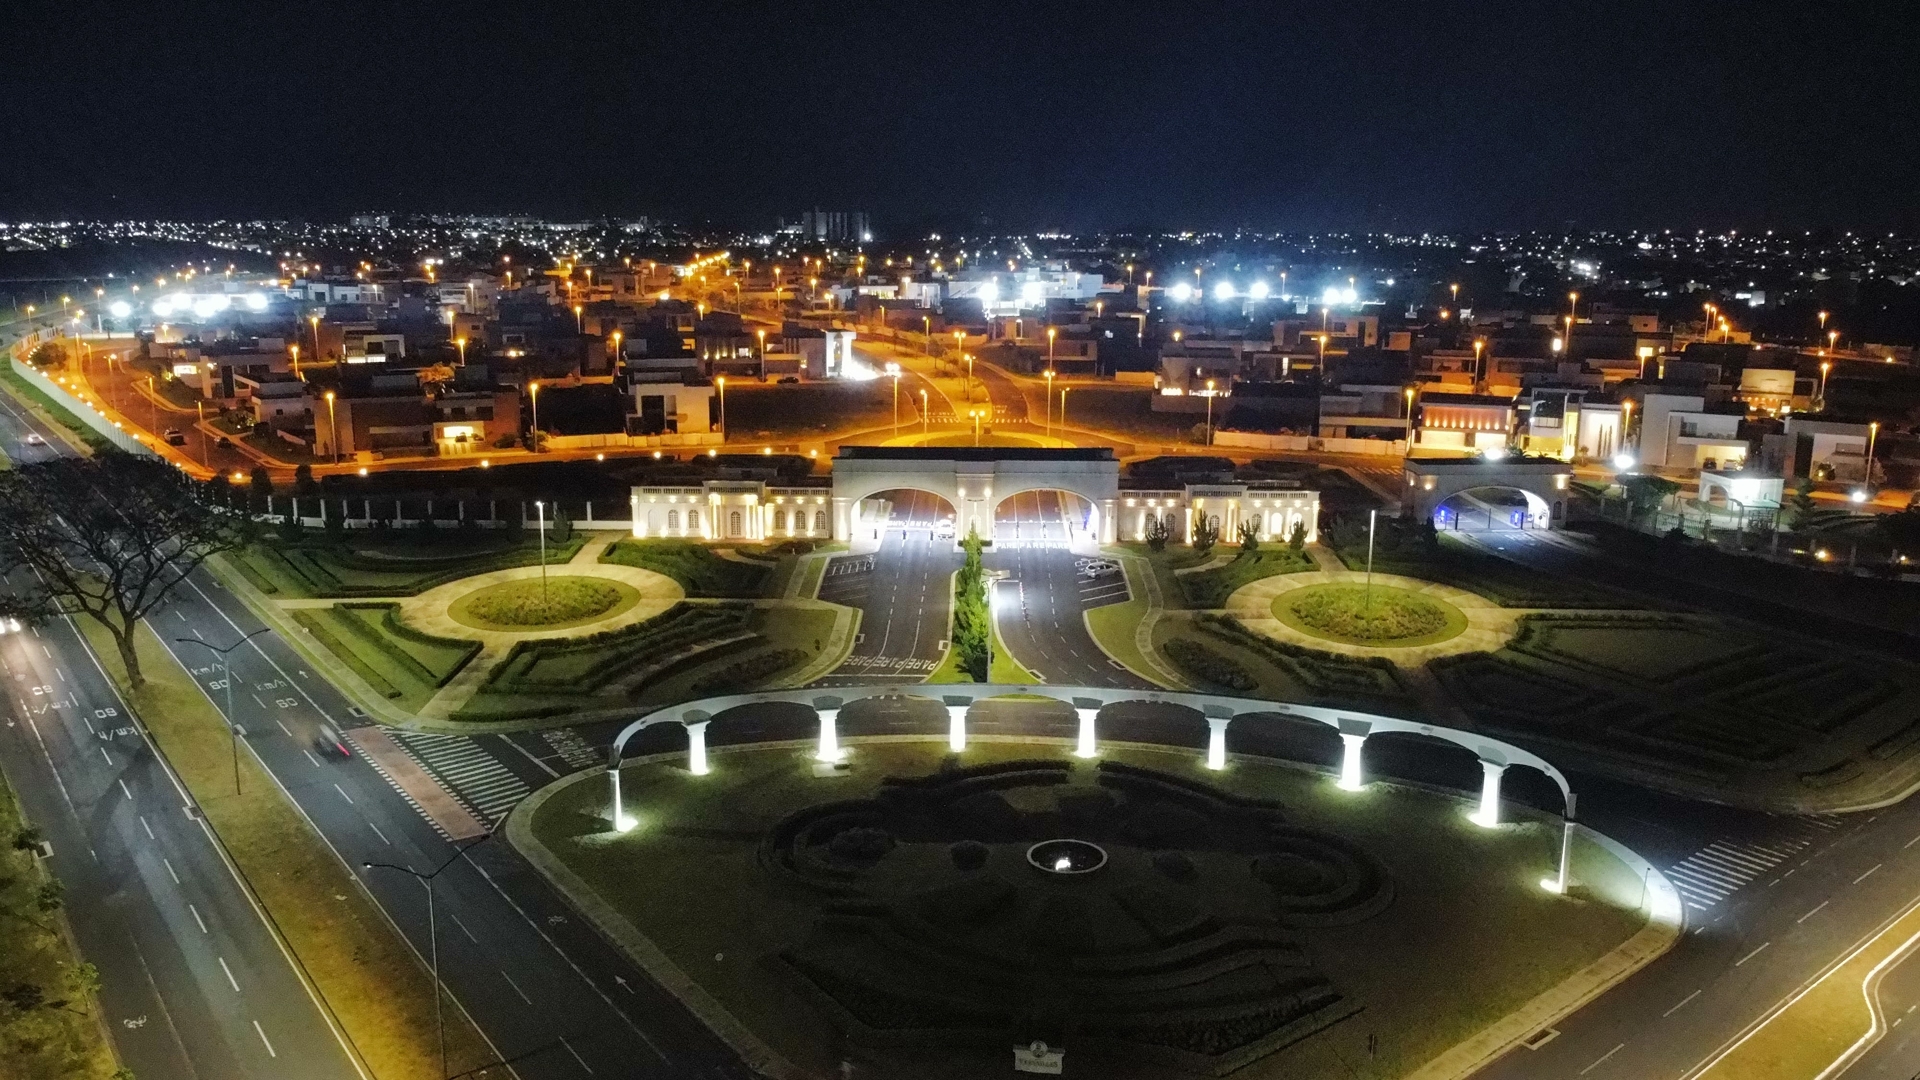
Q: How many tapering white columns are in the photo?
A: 9